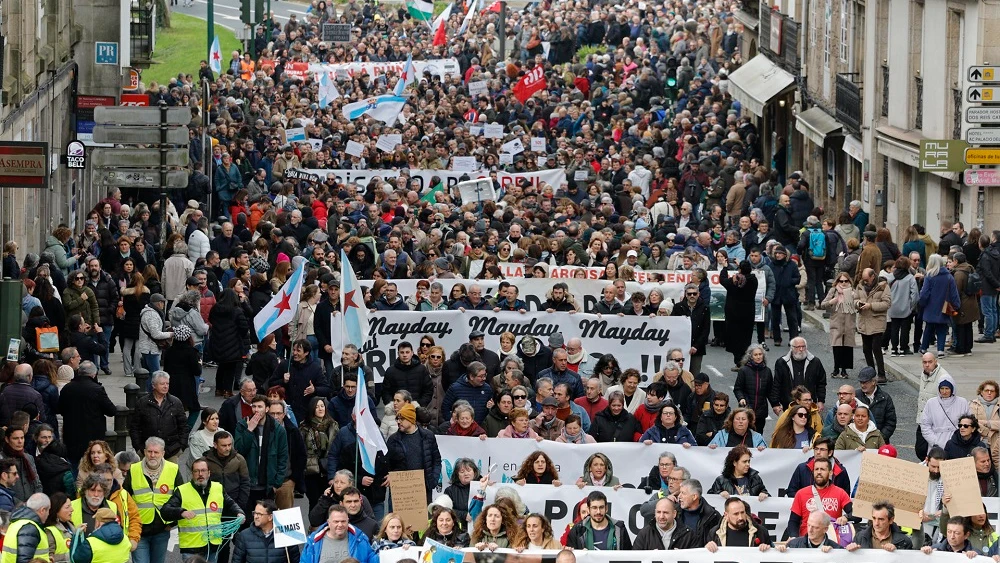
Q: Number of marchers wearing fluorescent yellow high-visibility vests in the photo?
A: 7